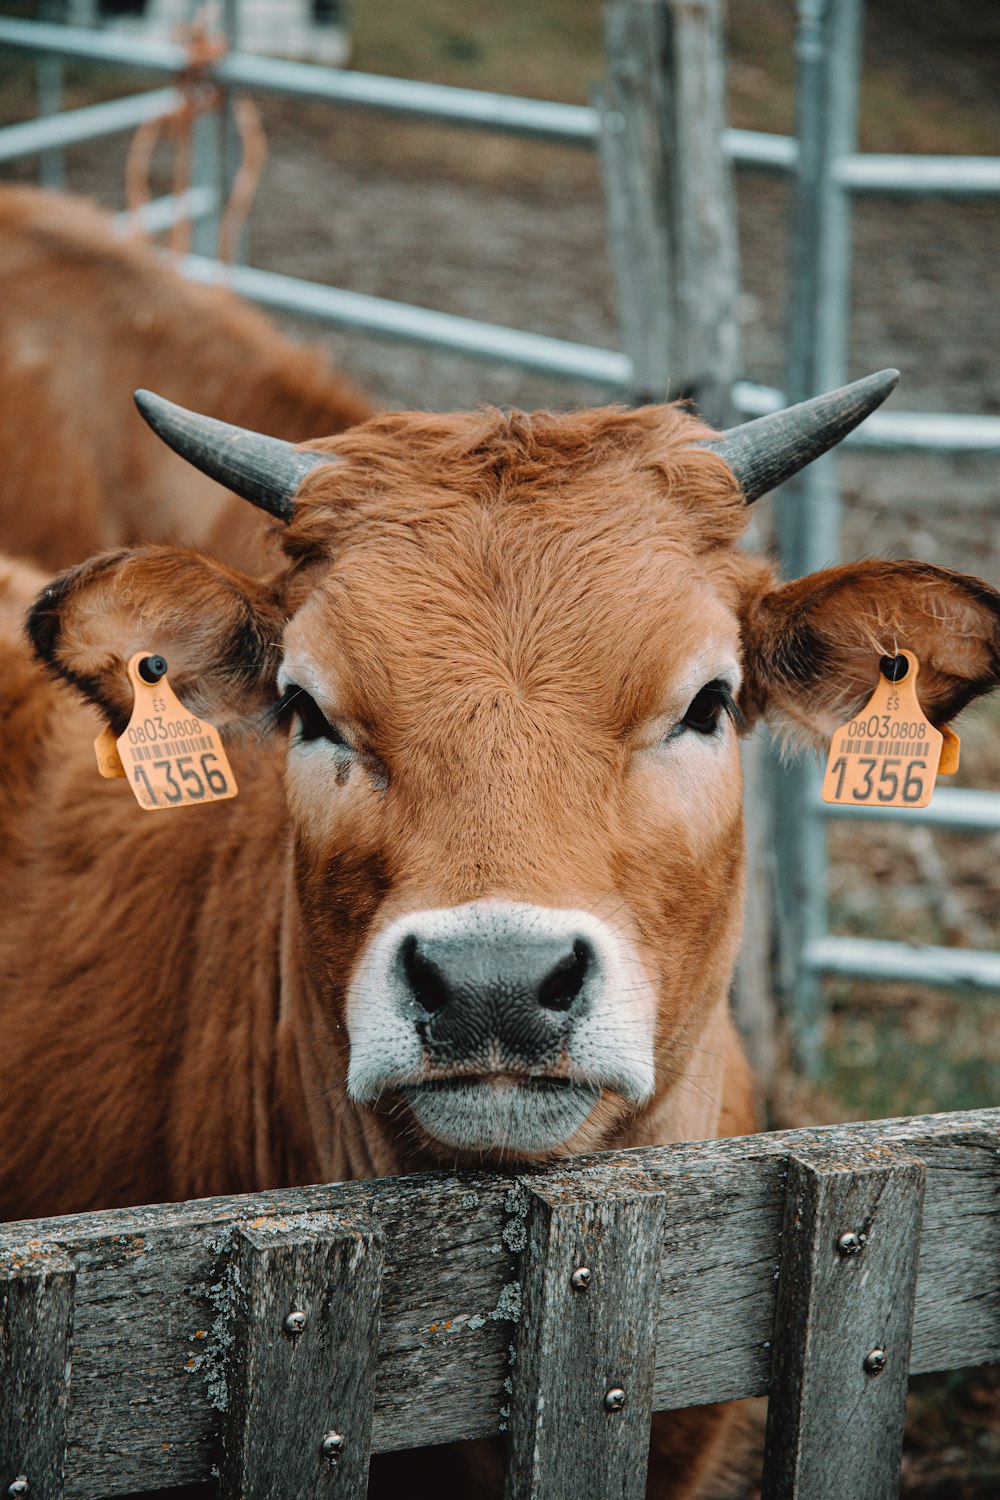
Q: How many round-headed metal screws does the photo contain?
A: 7